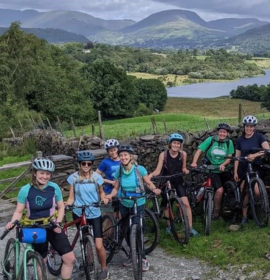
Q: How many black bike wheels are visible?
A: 11